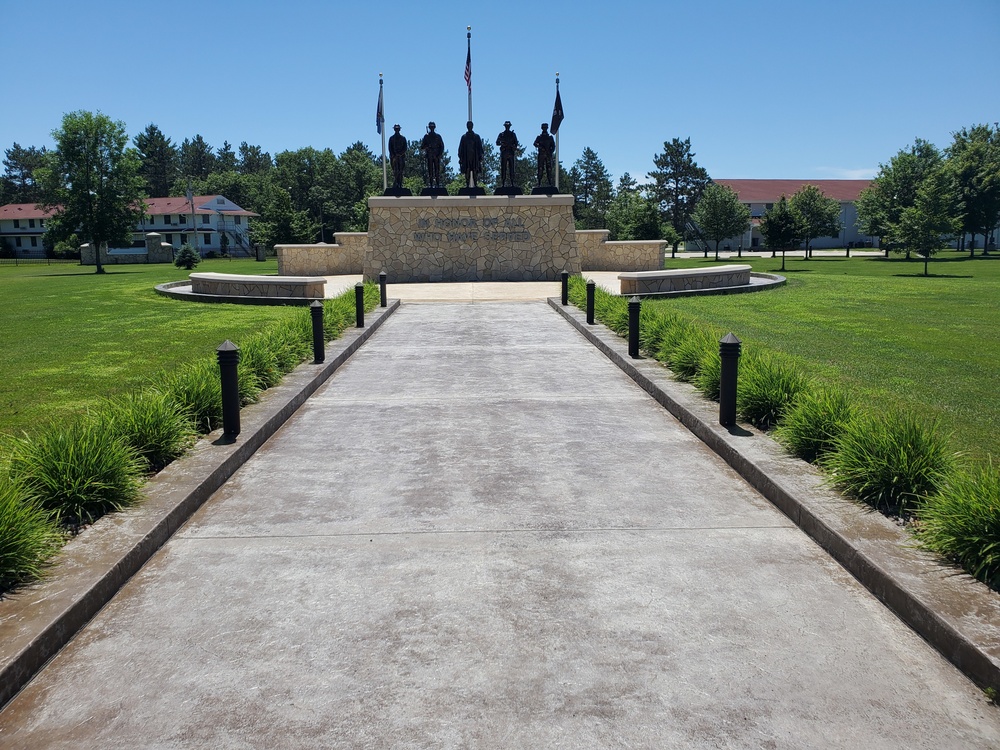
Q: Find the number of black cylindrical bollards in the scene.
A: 8